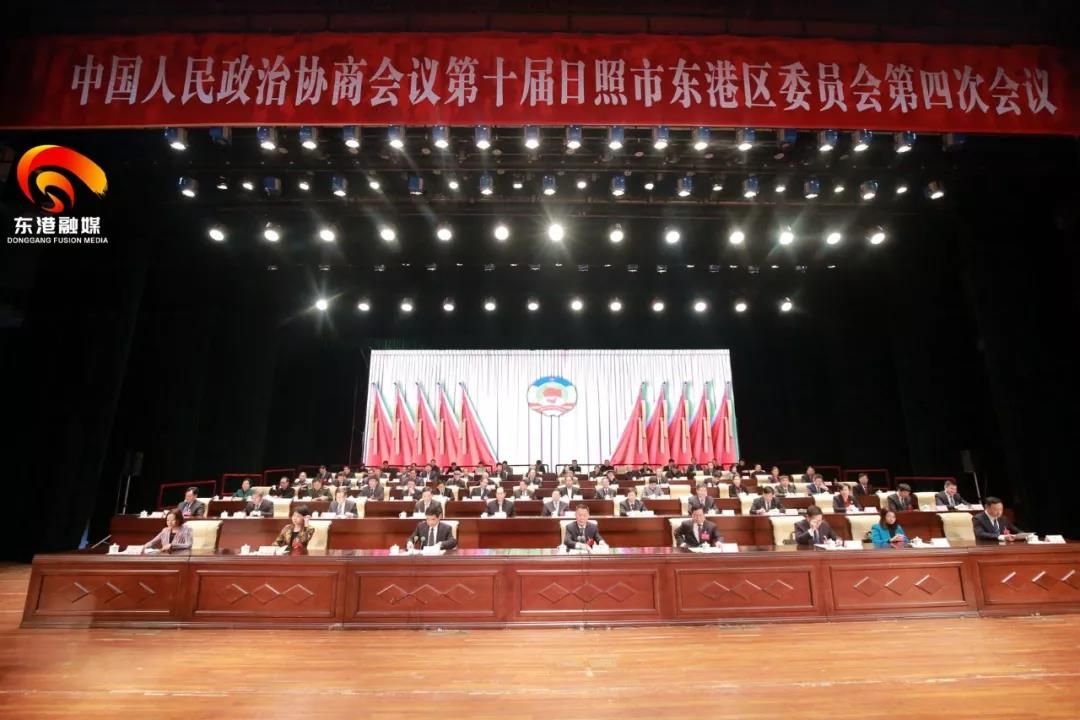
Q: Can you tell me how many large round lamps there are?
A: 13